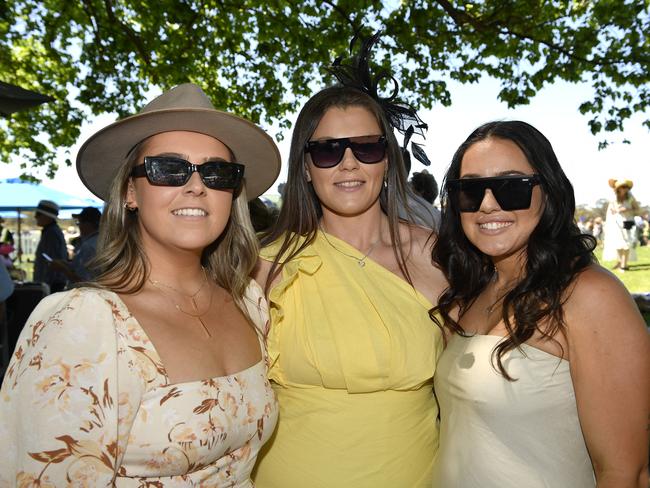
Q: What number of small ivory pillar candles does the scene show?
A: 0